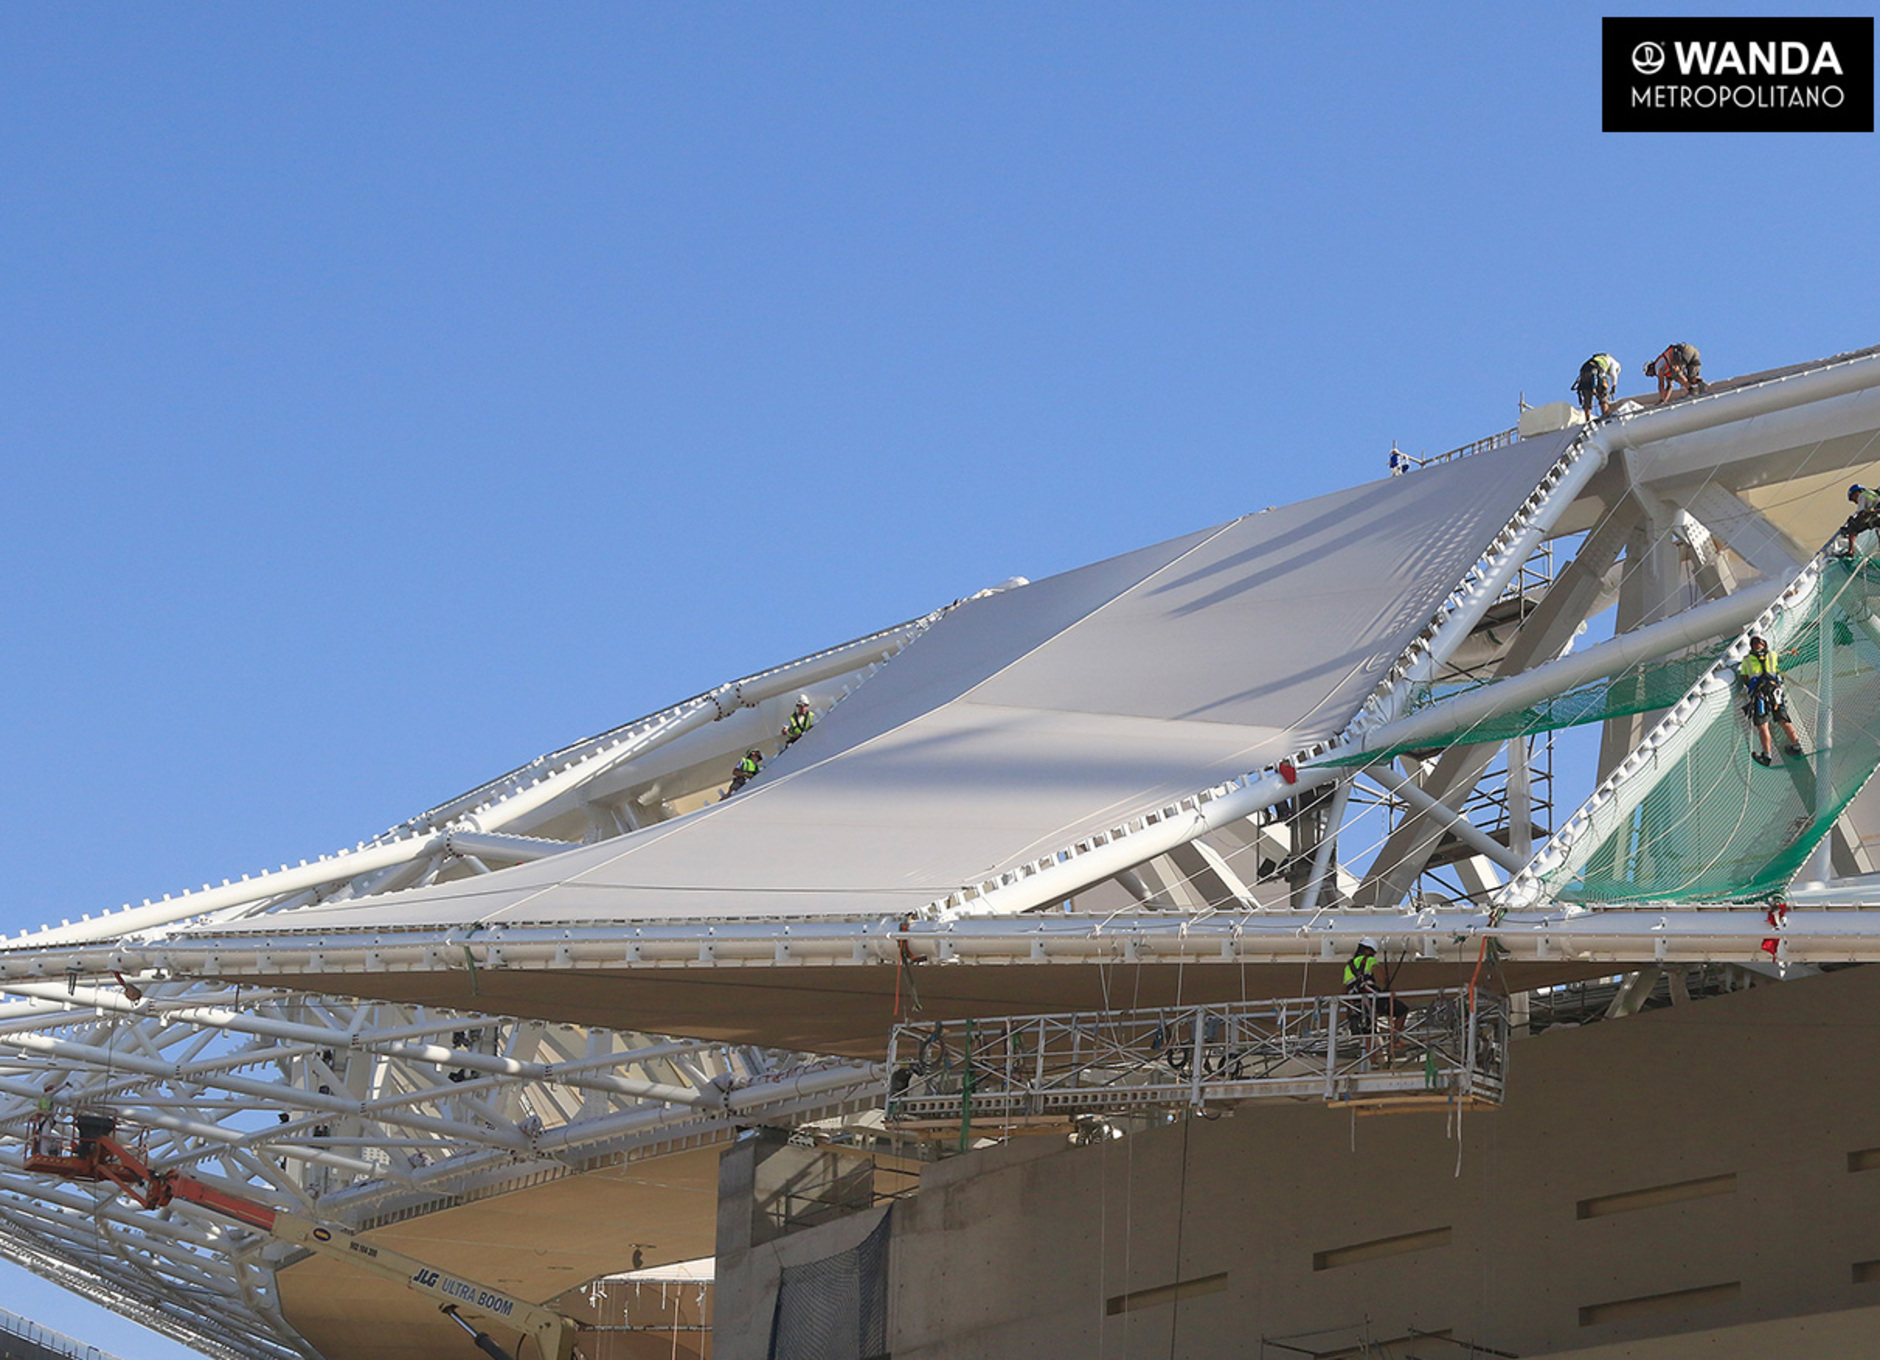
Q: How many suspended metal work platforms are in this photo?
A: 1